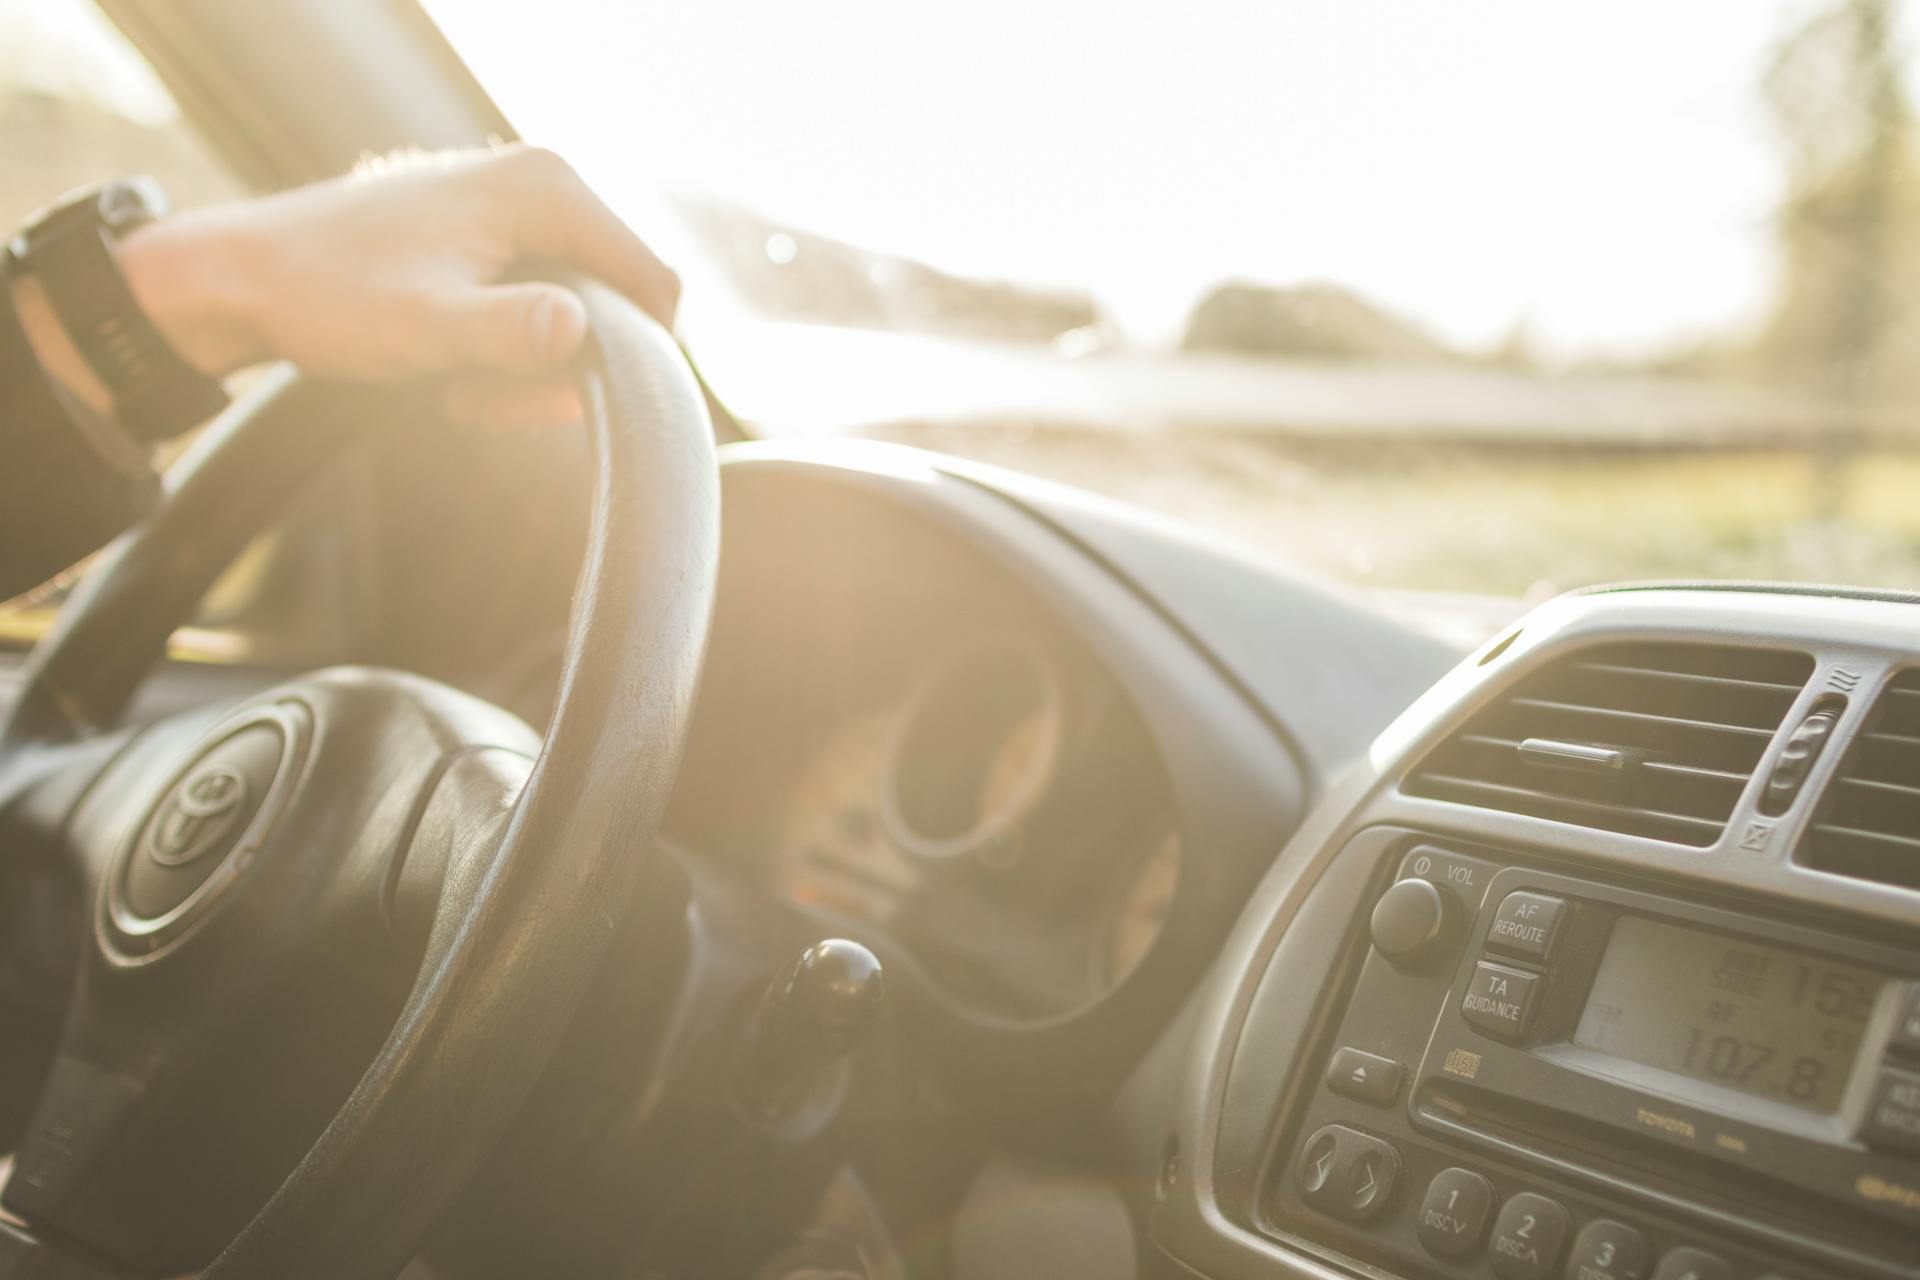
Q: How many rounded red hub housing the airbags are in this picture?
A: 0